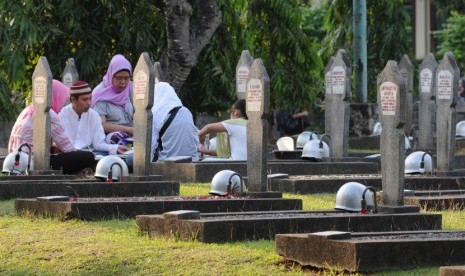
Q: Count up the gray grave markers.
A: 12